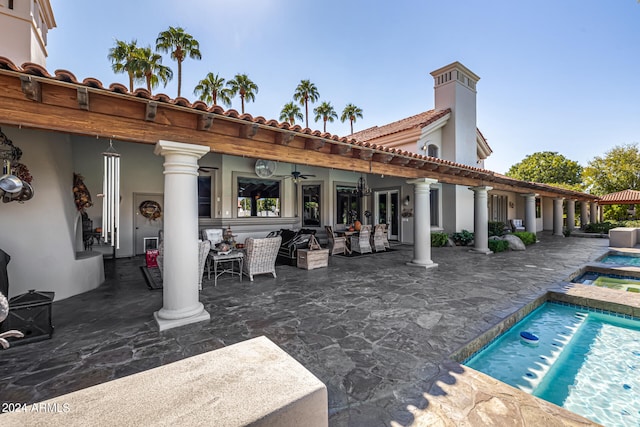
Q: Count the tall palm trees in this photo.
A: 9